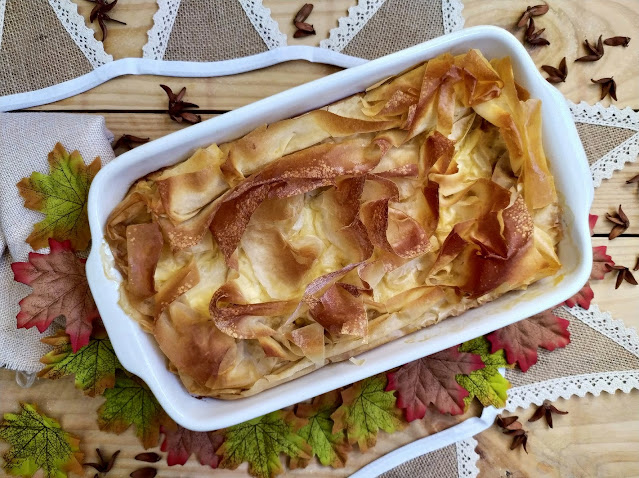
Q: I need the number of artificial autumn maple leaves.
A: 13